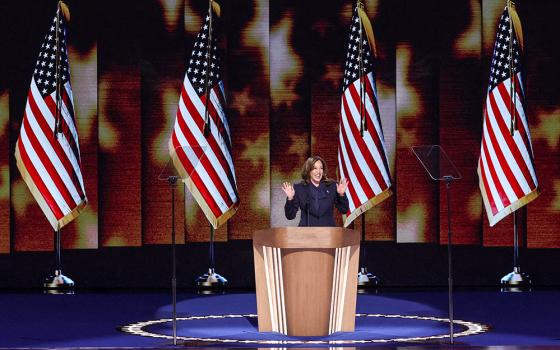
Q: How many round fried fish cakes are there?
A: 0